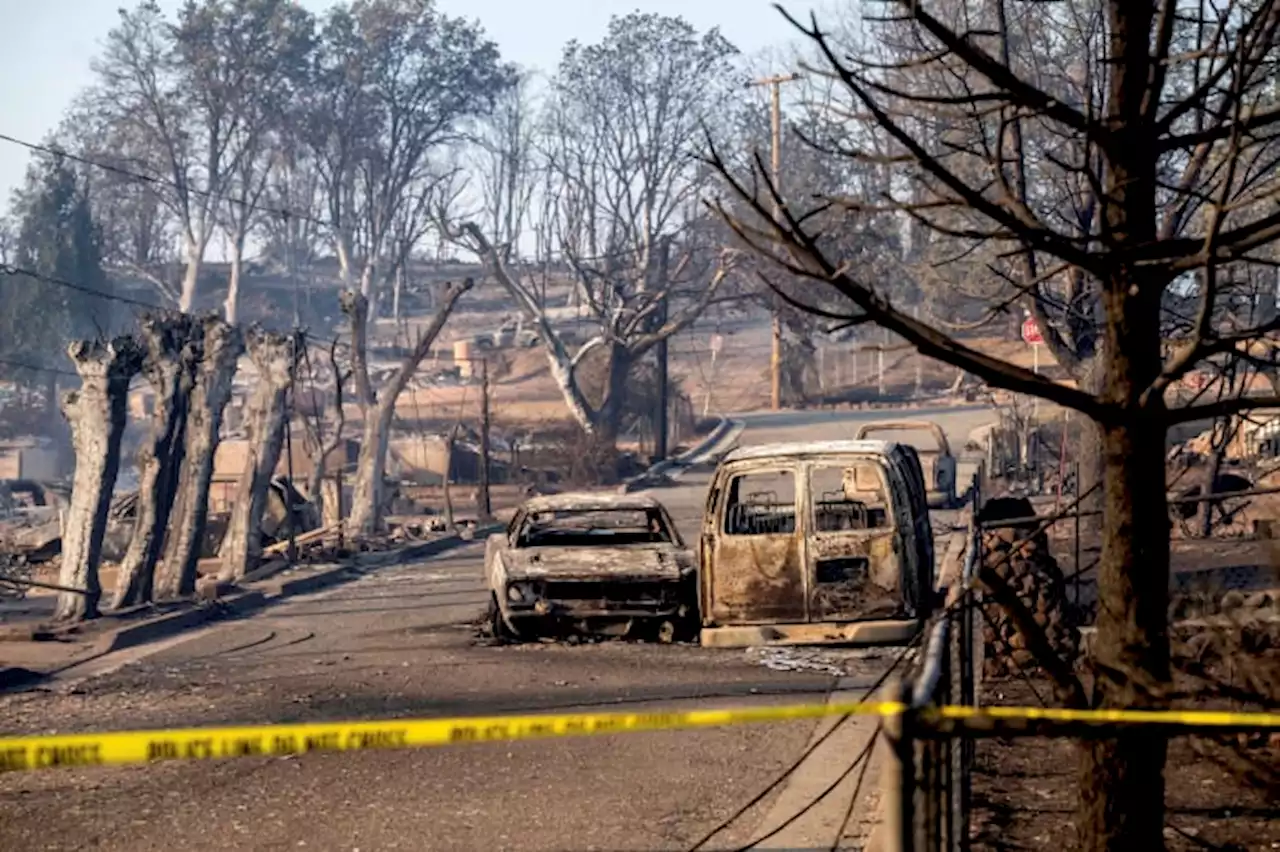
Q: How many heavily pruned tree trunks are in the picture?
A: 4